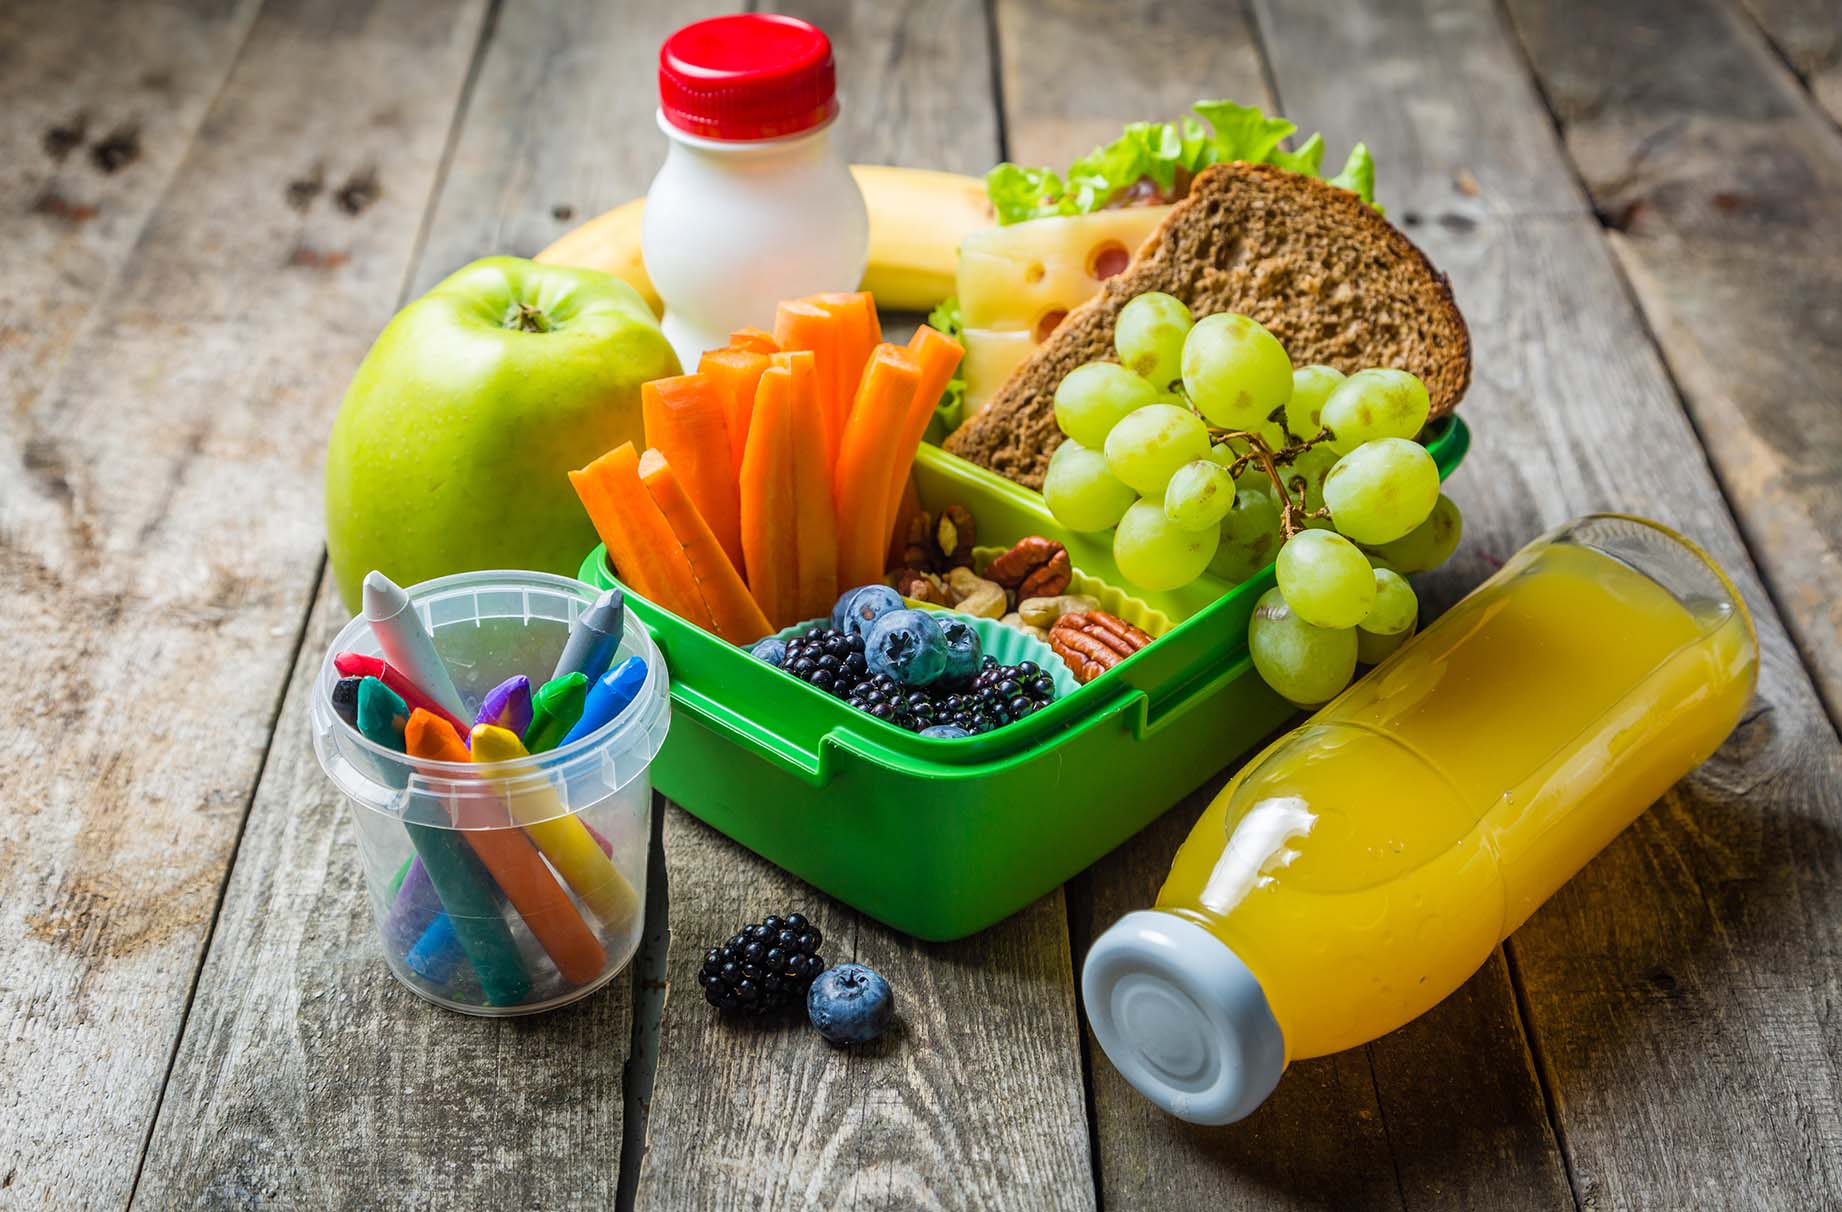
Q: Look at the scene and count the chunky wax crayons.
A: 10